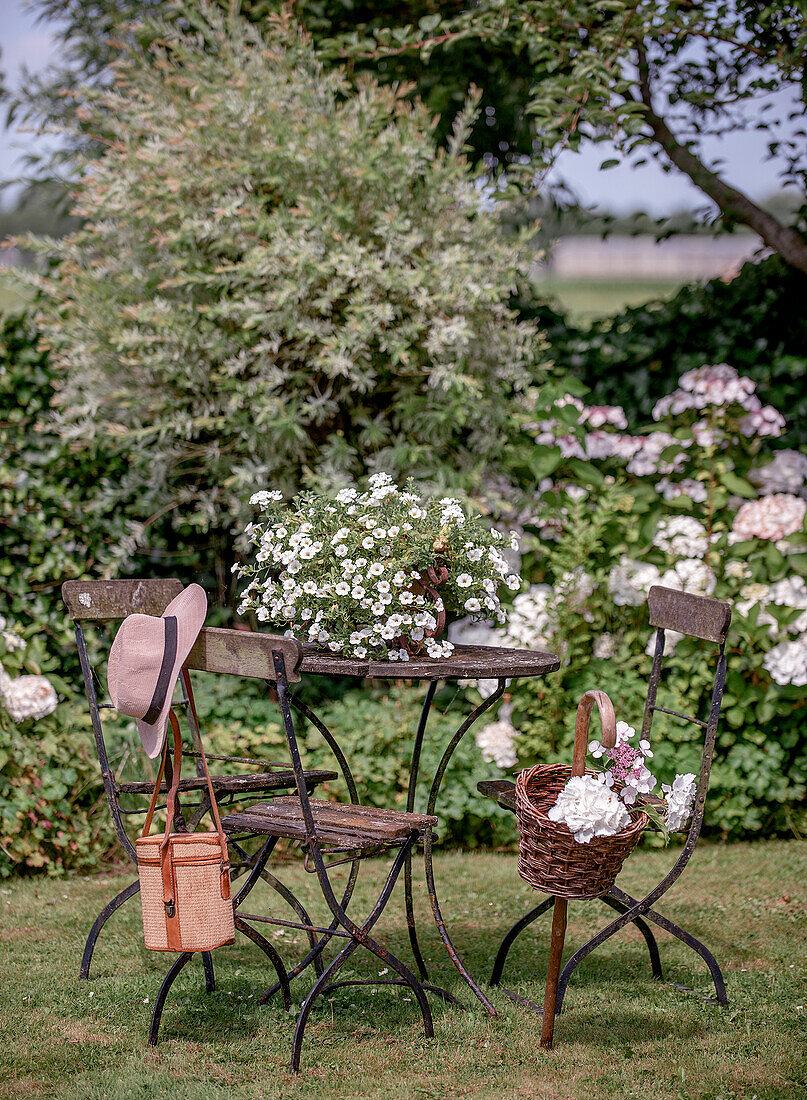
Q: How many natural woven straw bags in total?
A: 1